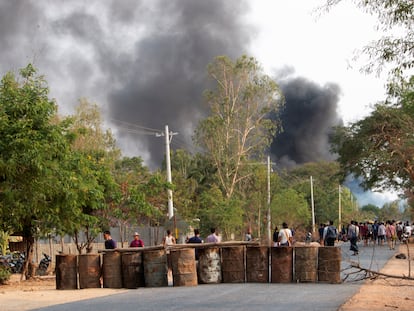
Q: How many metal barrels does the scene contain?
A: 12